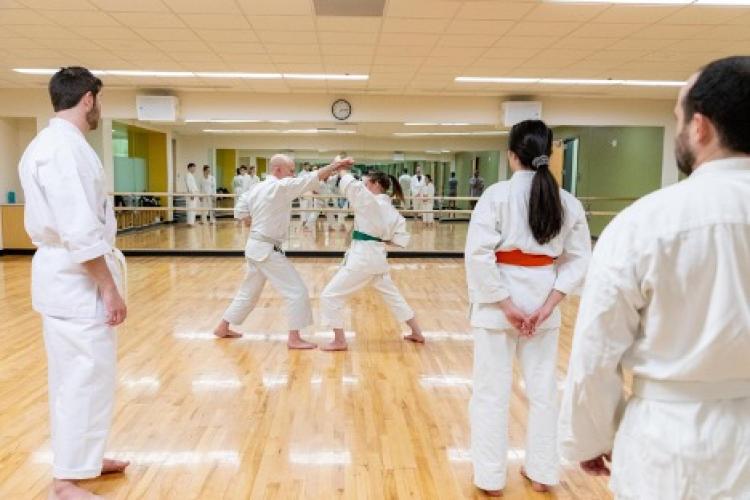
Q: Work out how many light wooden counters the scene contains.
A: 1